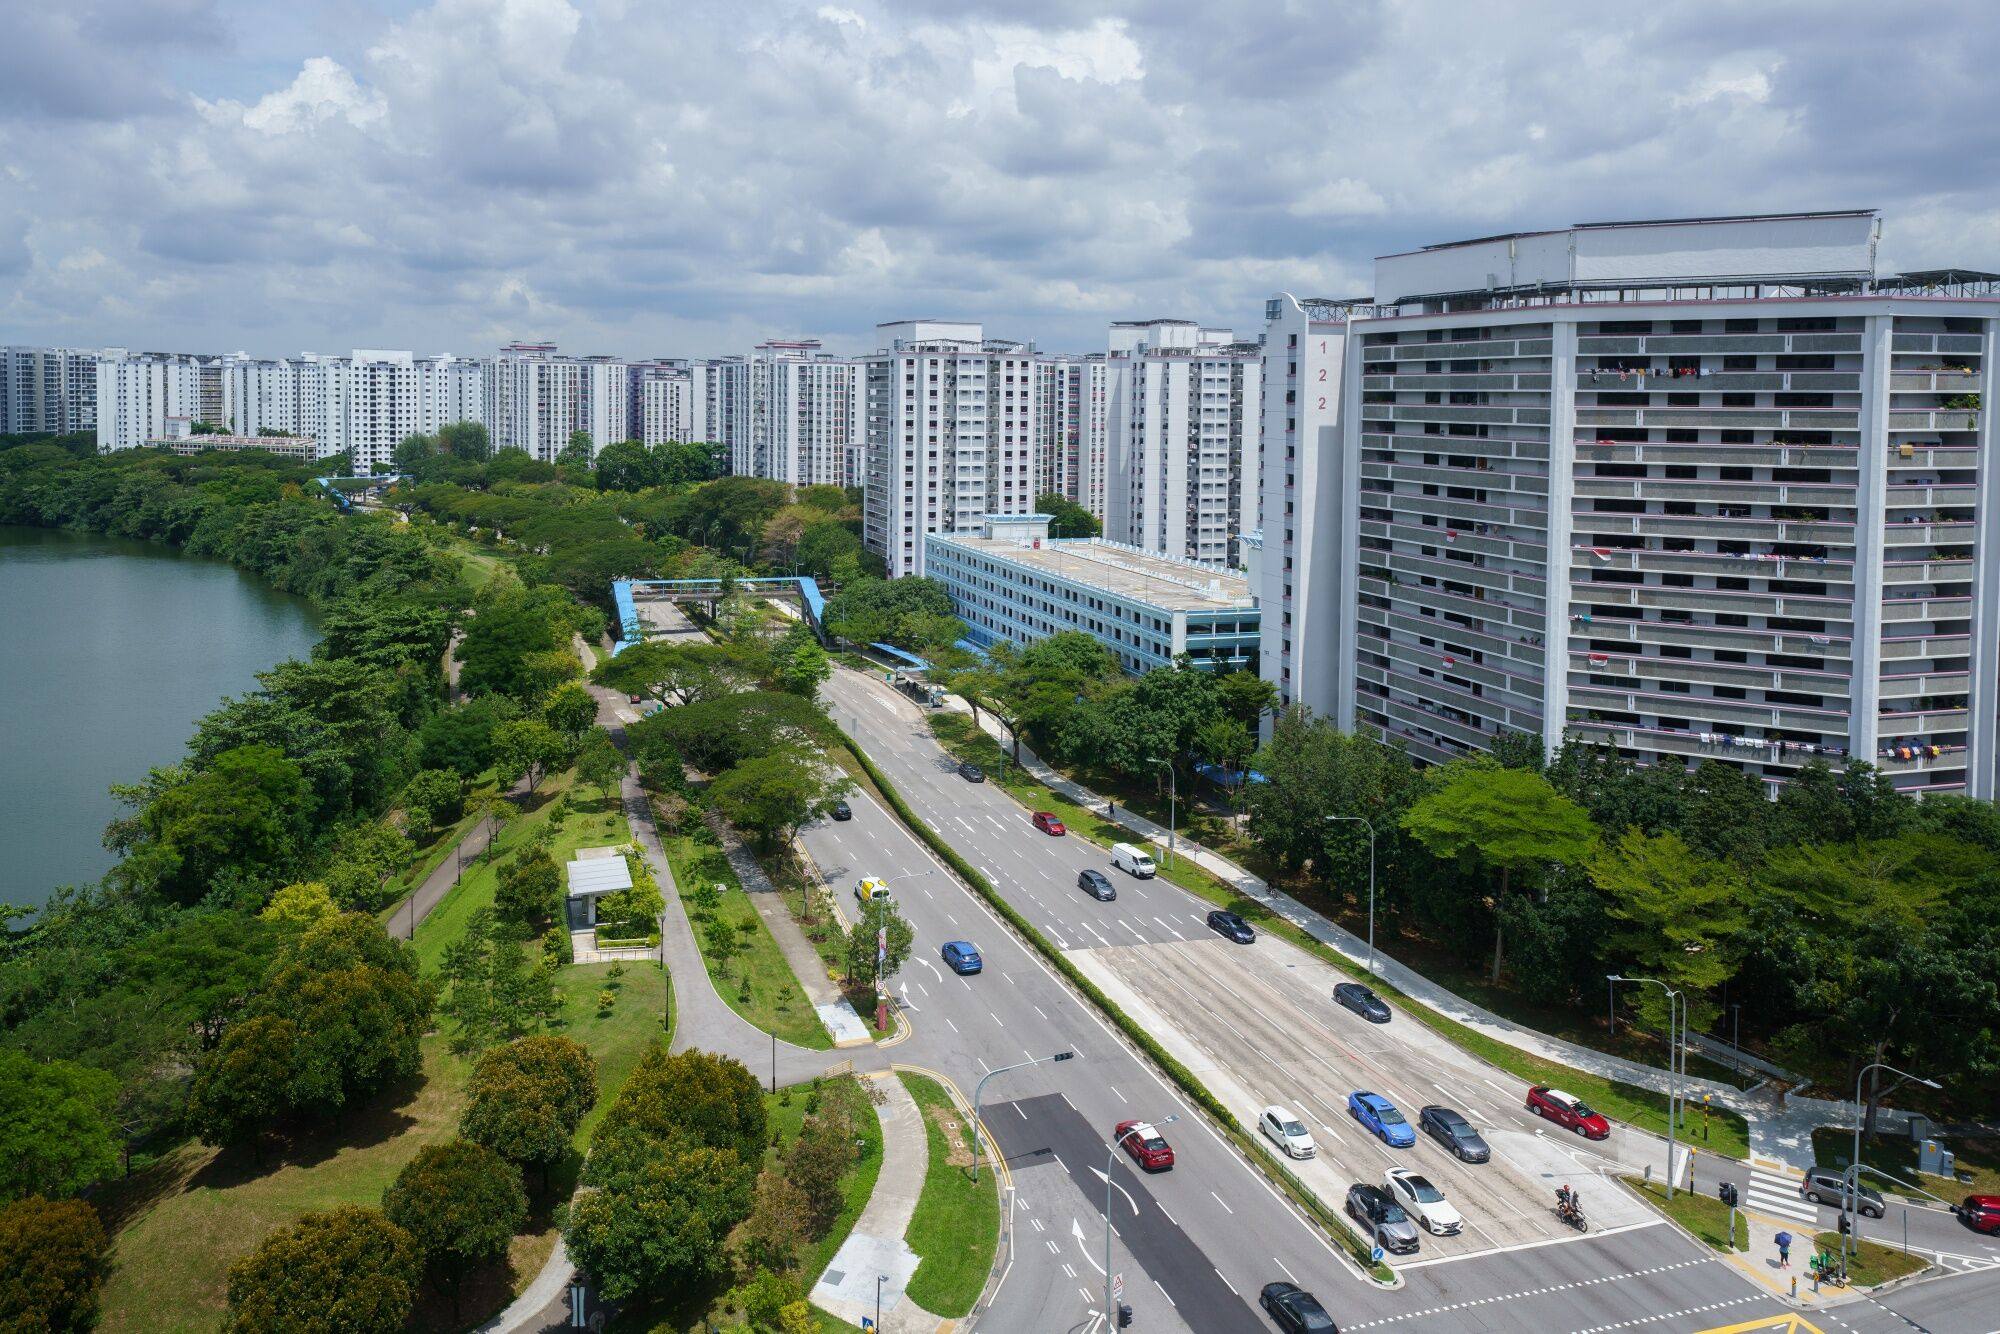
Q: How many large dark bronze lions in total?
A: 0